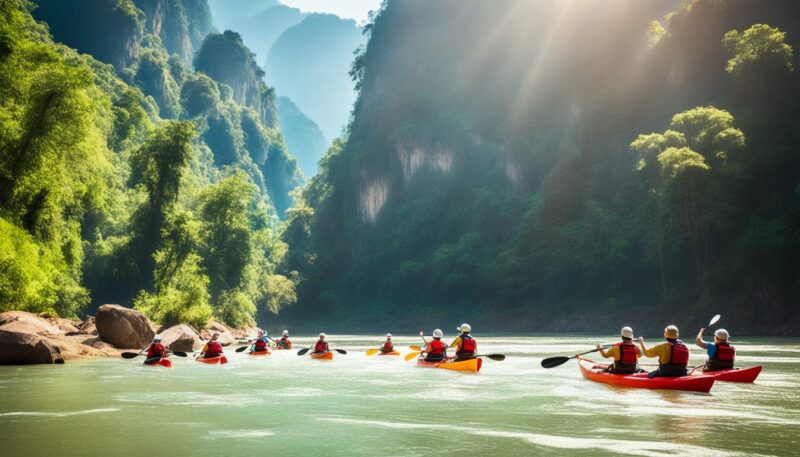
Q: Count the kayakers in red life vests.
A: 11